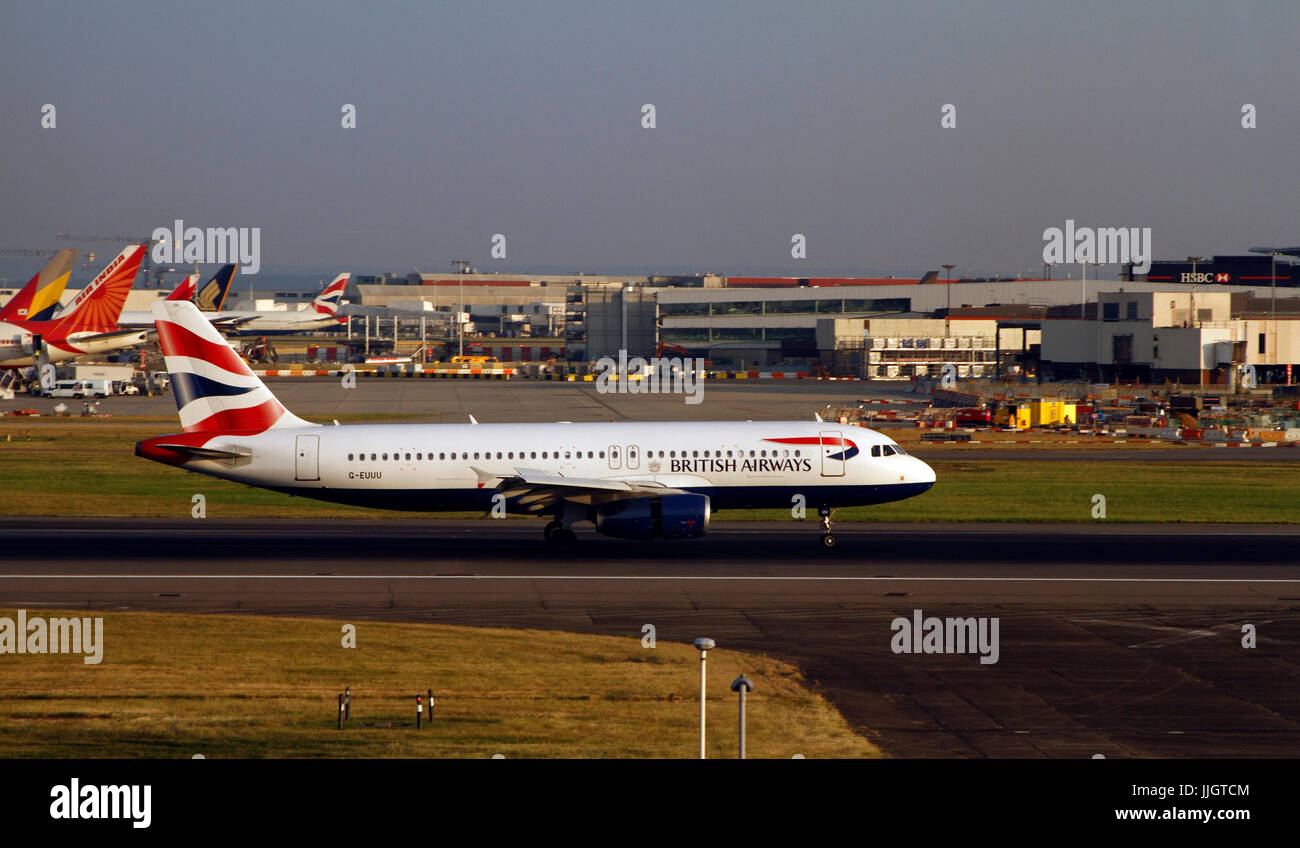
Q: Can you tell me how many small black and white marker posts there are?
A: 4